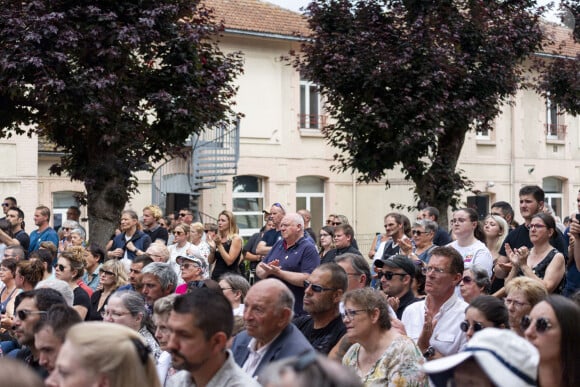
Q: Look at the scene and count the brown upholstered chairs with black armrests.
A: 0